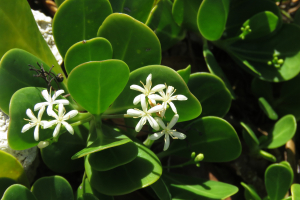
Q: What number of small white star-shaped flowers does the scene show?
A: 7